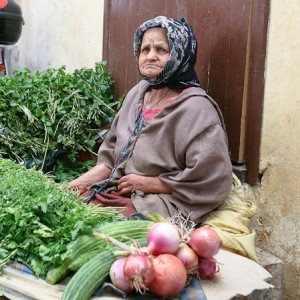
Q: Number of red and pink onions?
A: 7